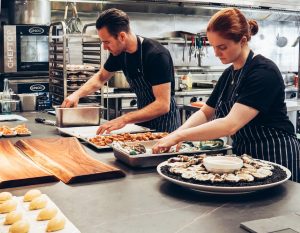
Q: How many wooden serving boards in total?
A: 2